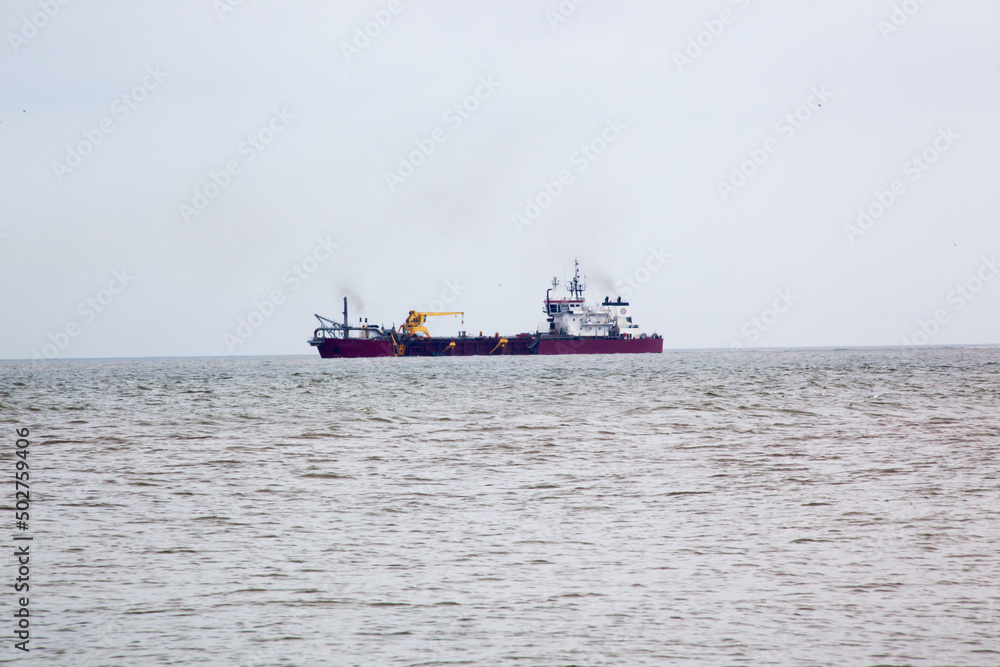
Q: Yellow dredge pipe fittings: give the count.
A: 3